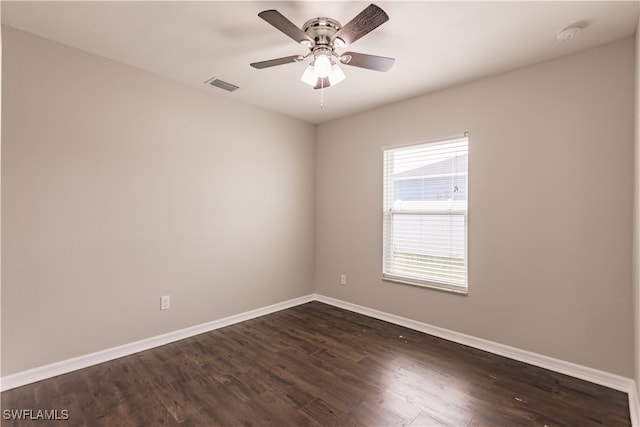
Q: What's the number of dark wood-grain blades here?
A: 5